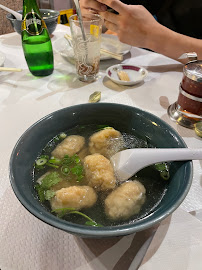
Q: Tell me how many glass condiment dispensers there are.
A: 1